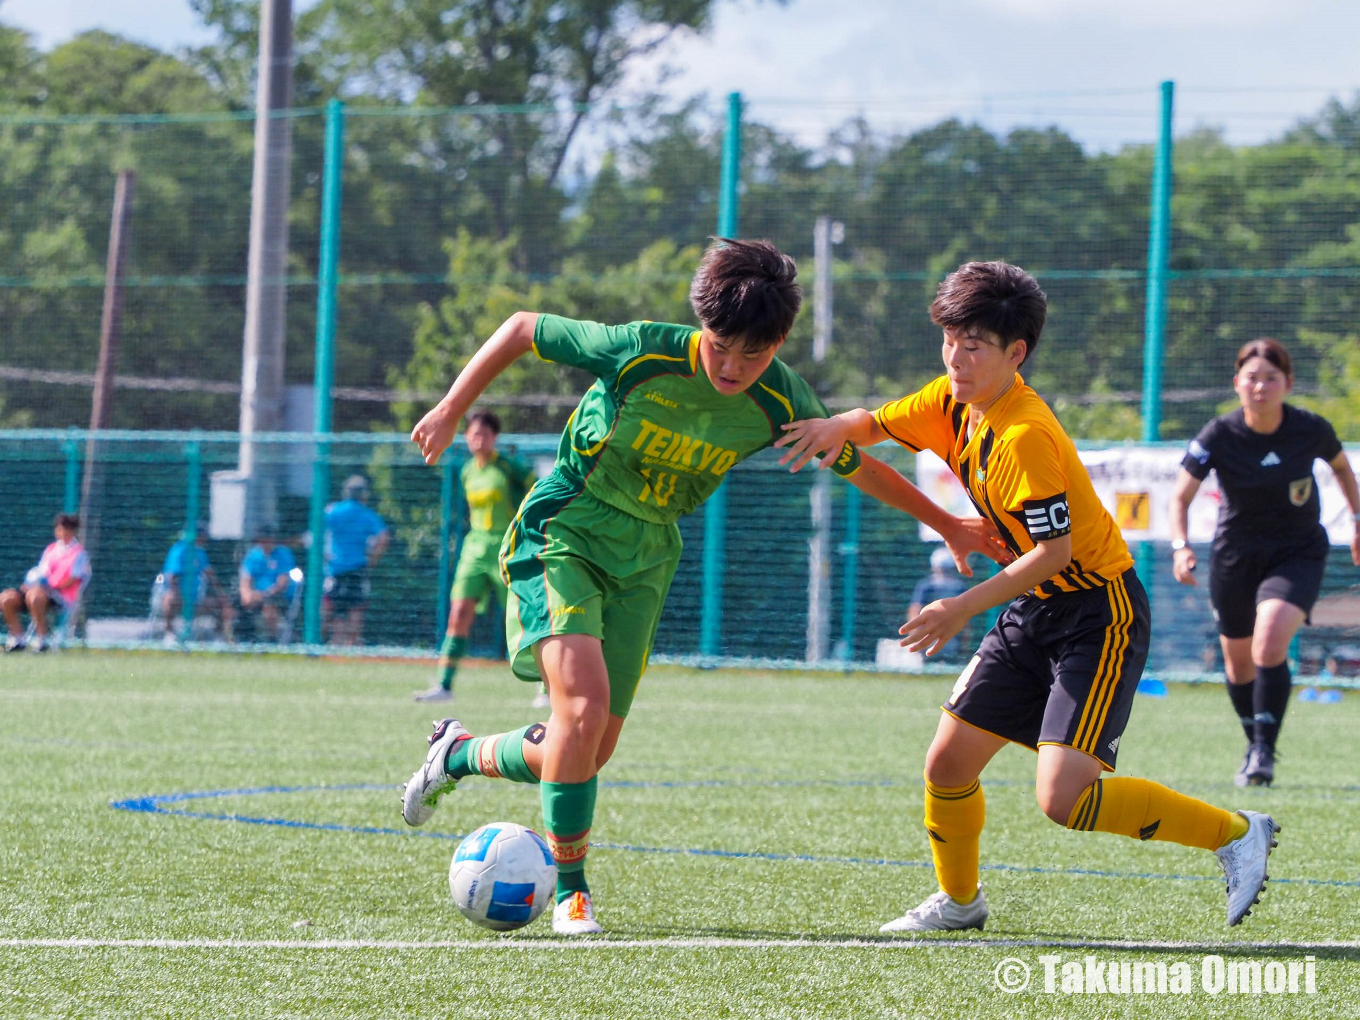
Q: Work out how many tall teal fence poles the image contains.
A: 3